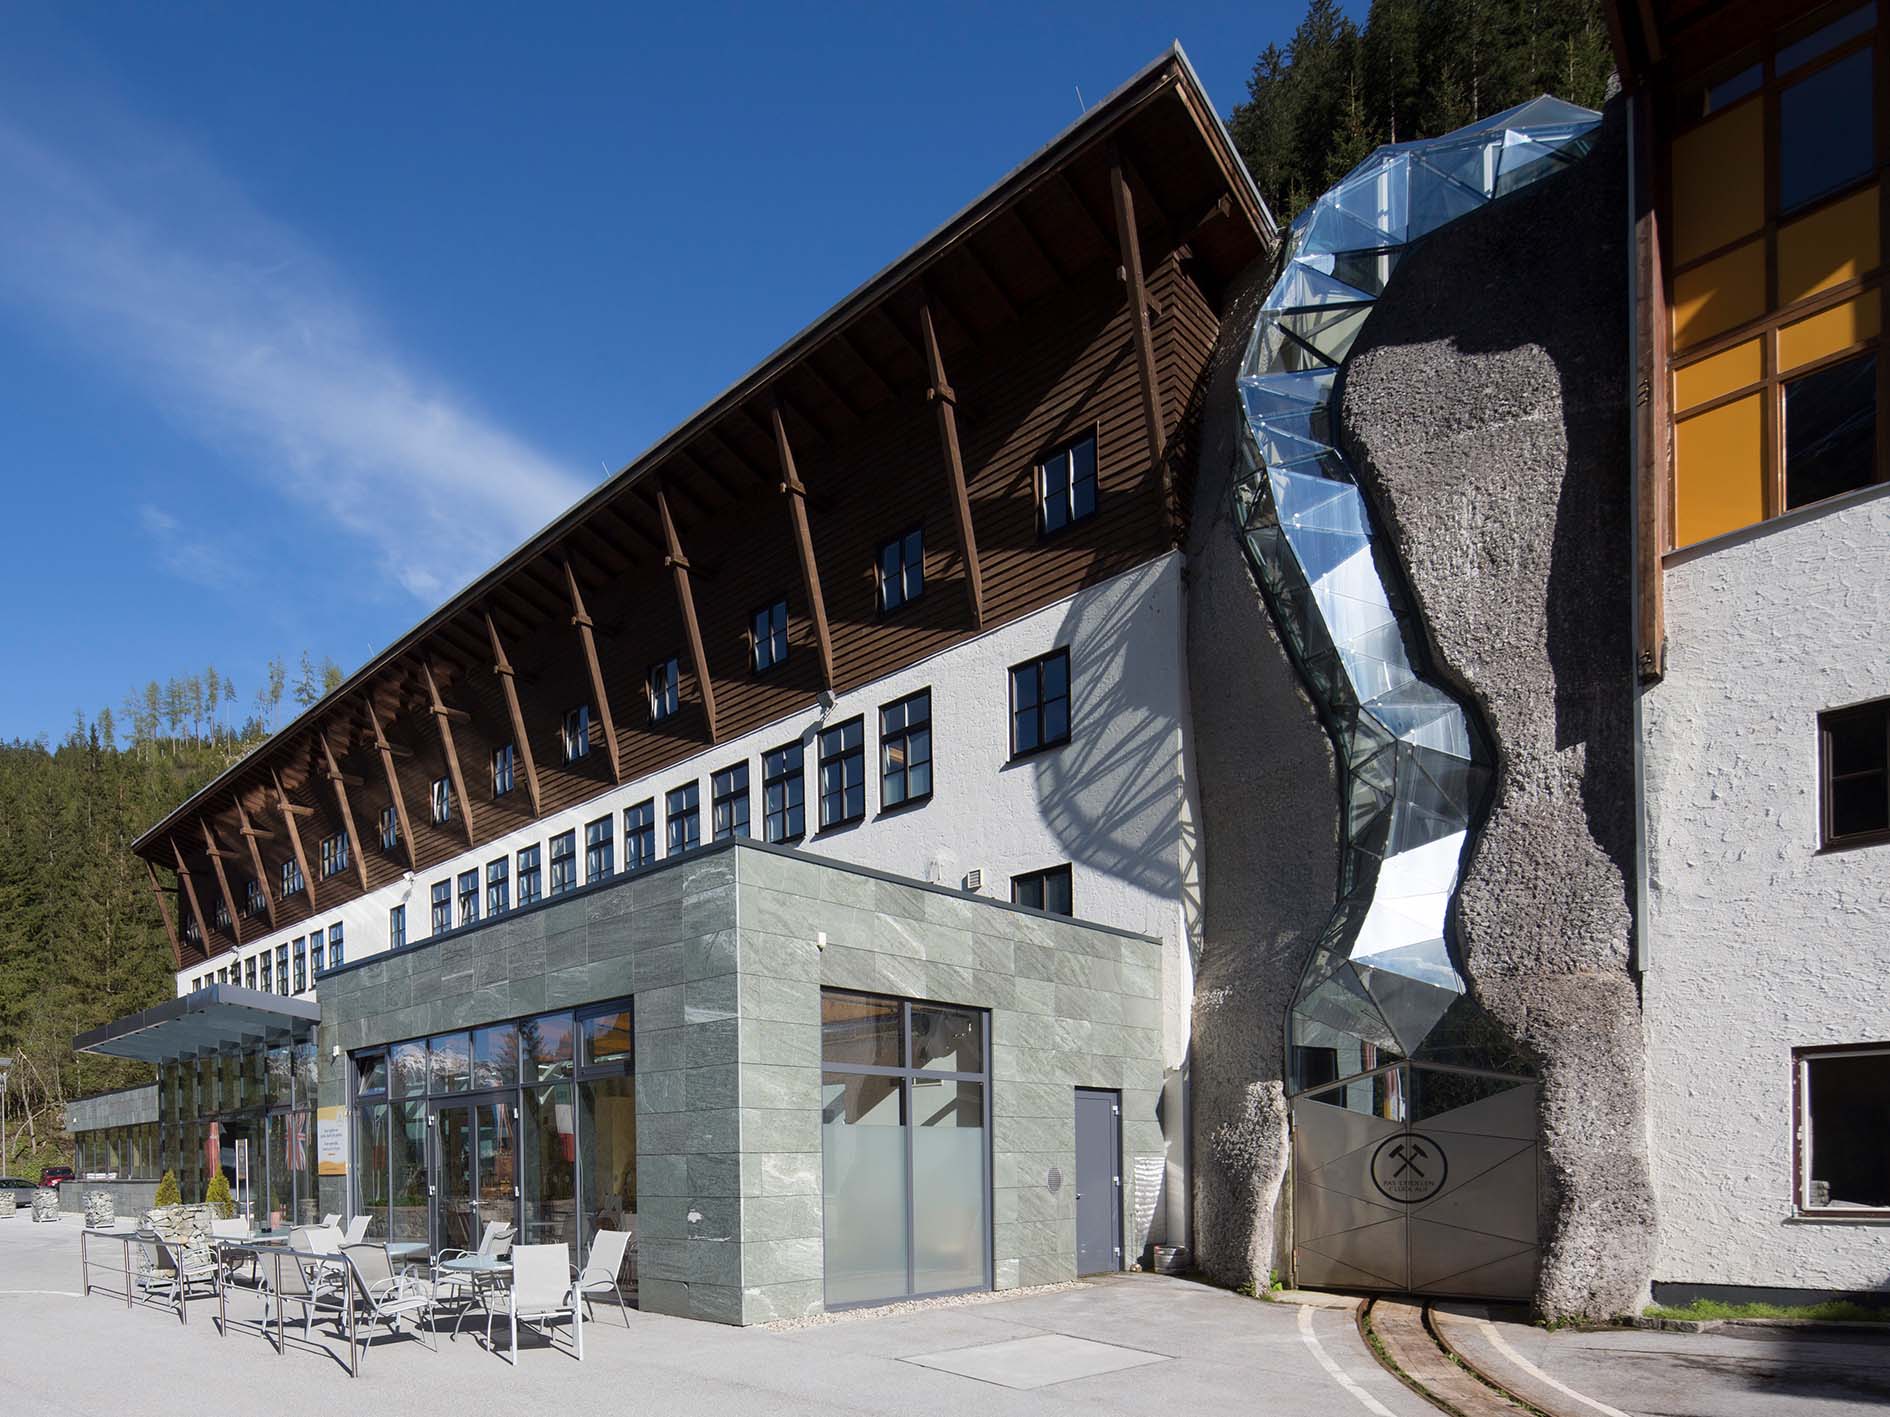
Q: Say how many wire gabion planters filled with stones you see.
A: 4